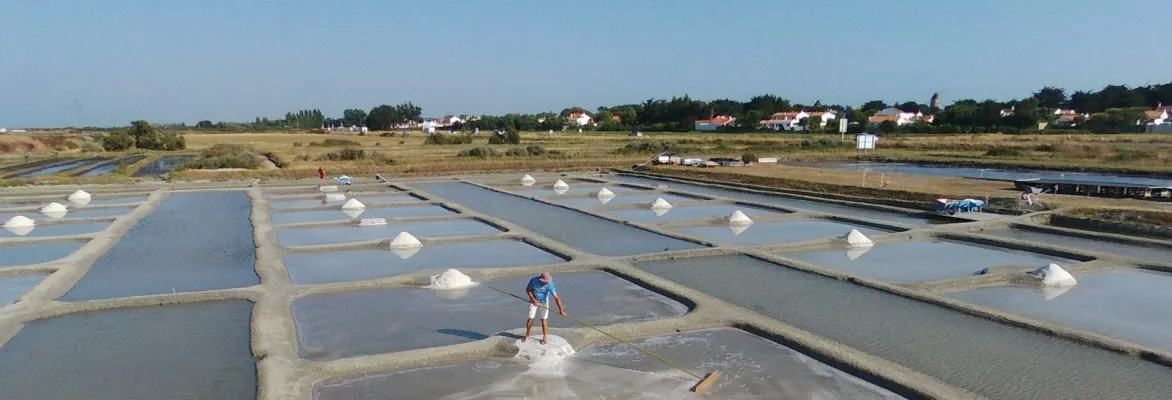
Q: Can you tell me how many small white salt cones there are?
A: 13